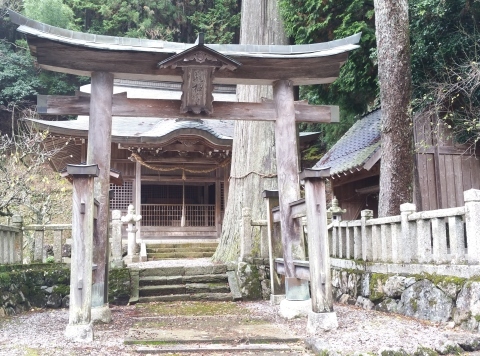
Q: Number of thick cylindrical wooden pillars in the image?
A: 2